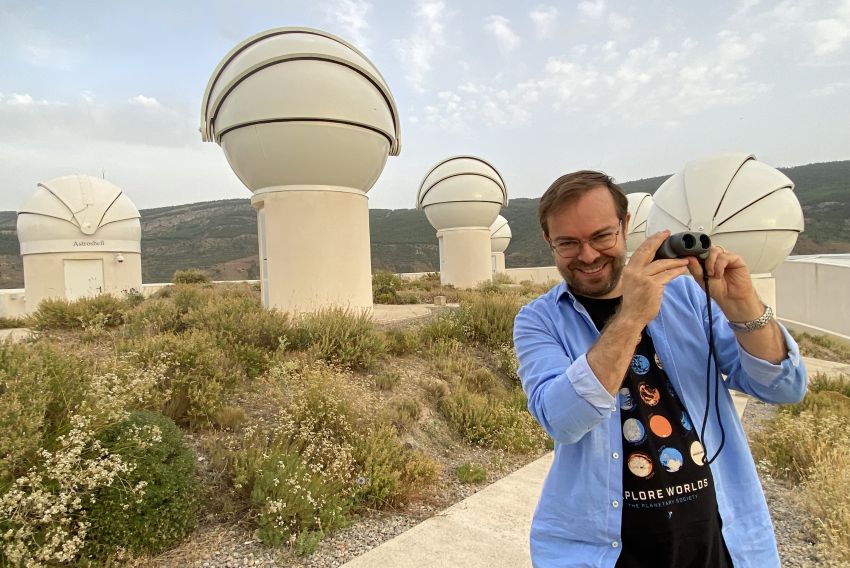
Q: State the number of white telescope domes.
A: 6